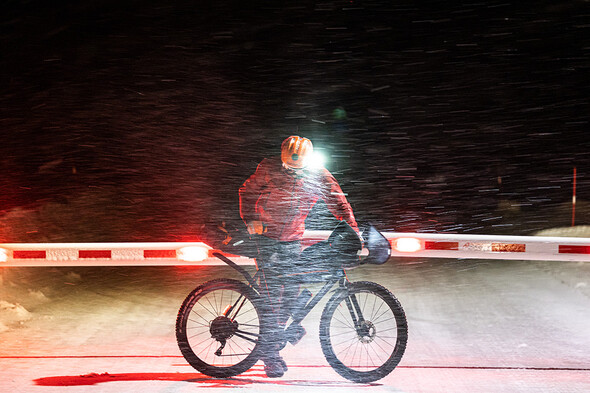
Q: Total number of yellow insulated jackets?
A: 0